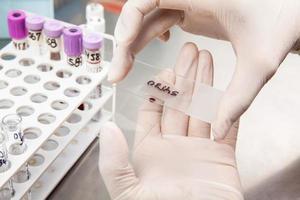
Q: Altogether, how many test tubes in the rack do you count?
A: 7